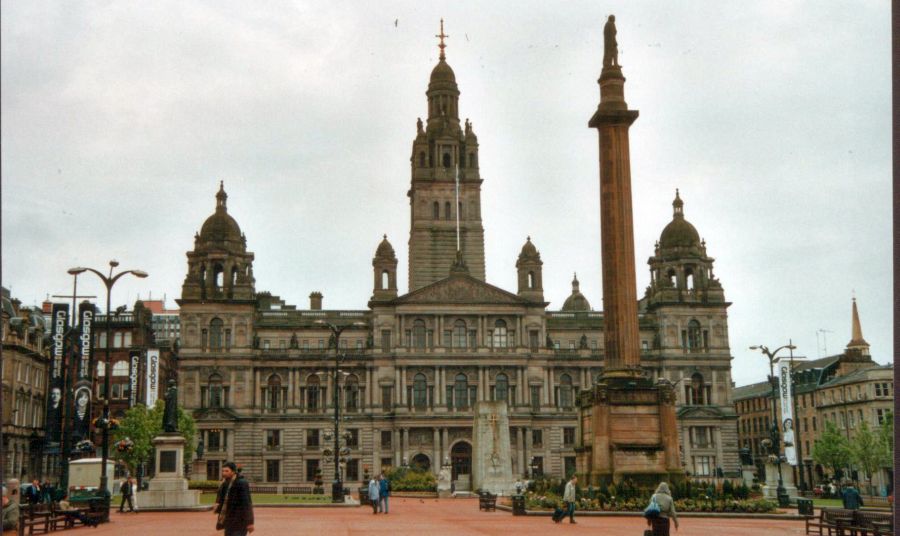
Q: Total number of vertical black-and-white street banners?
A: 5